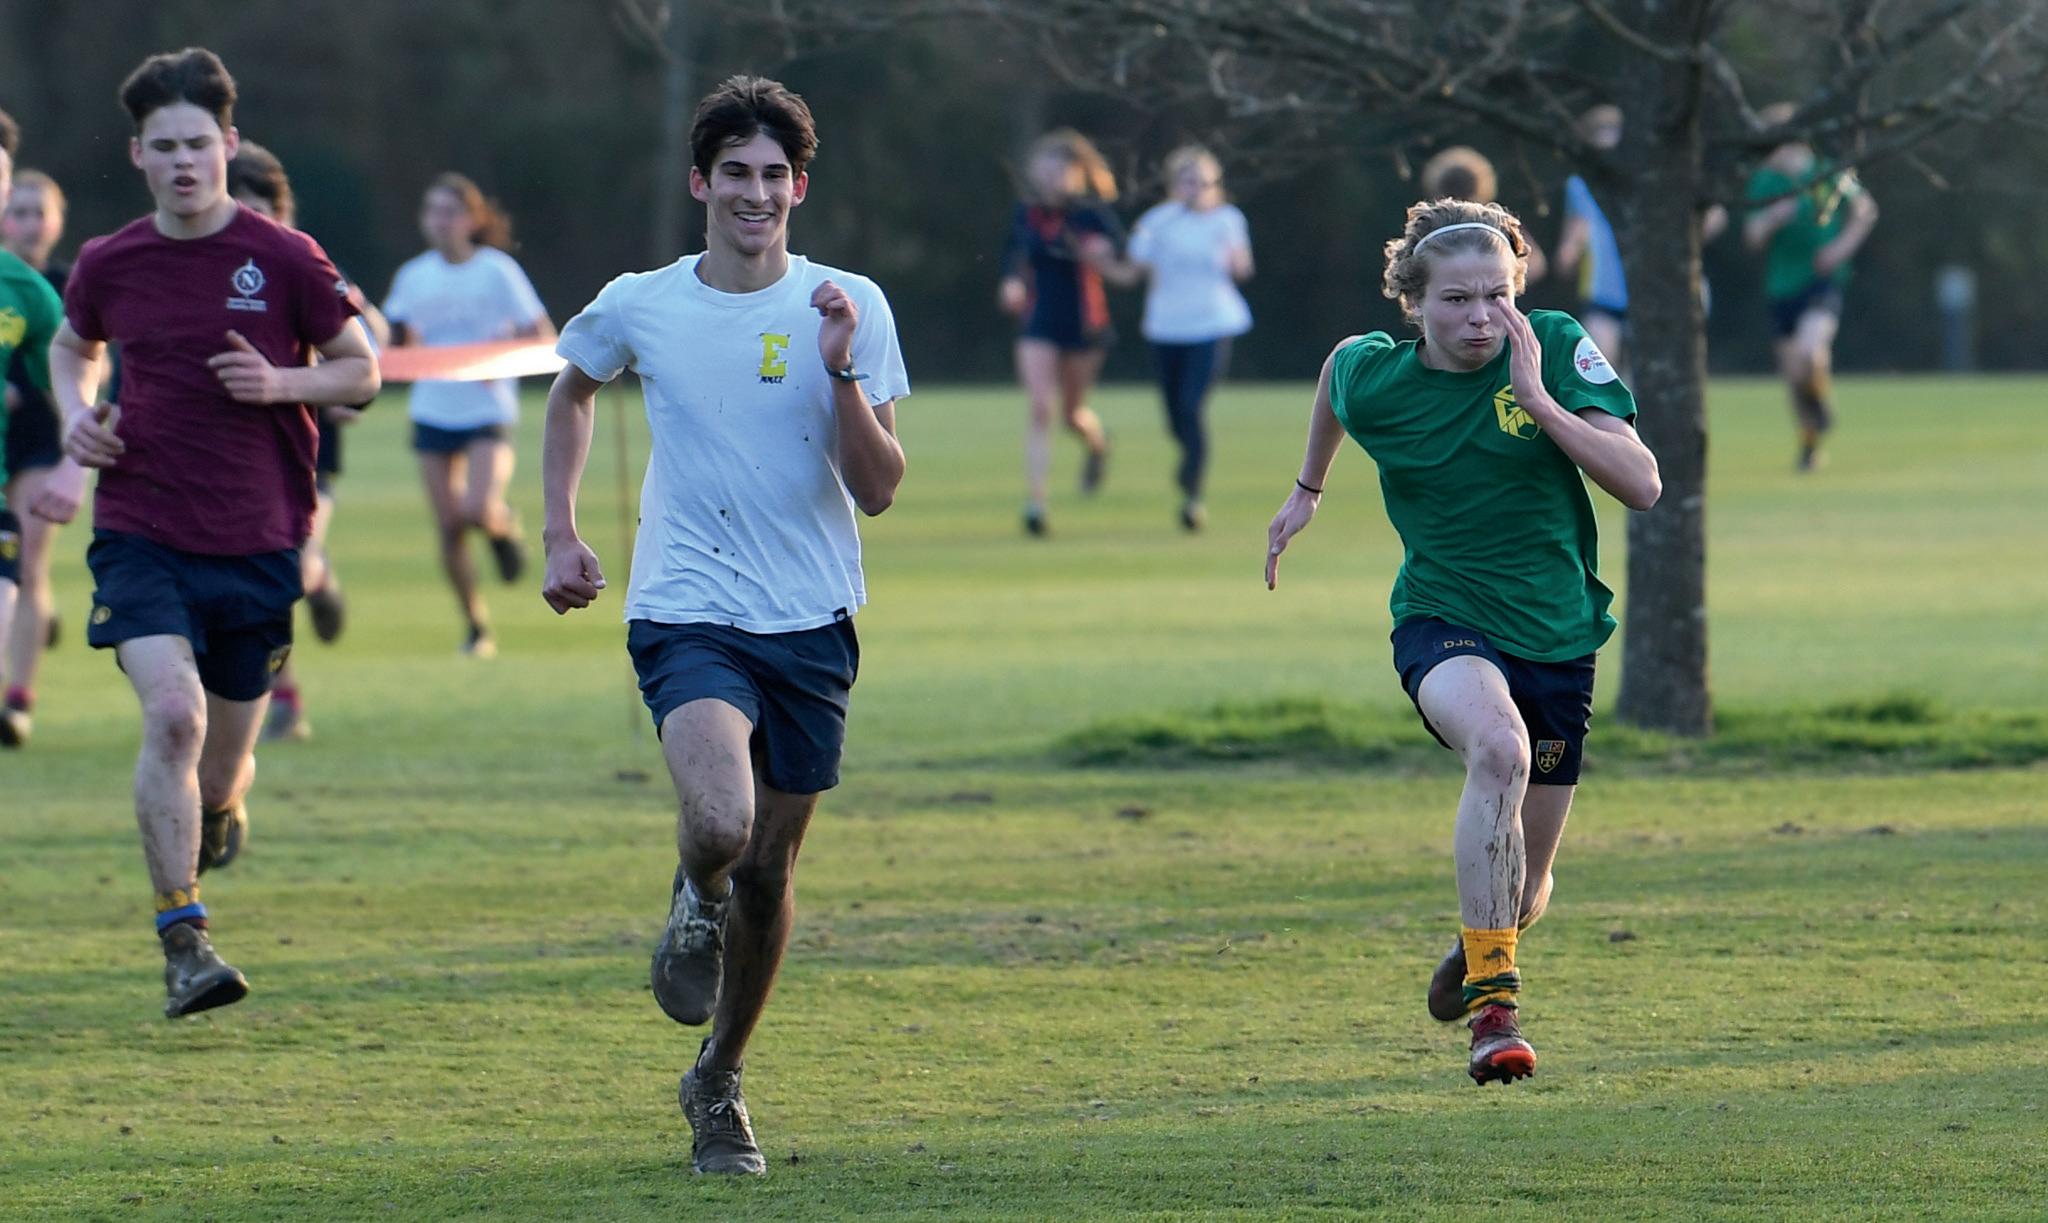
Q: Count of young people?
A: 12